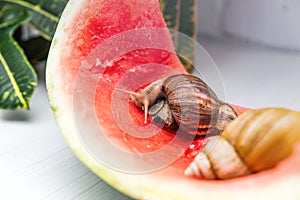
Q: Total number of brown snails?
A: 1